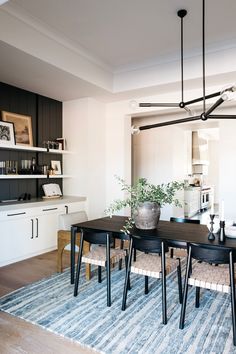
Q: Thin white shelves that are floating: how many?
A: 2